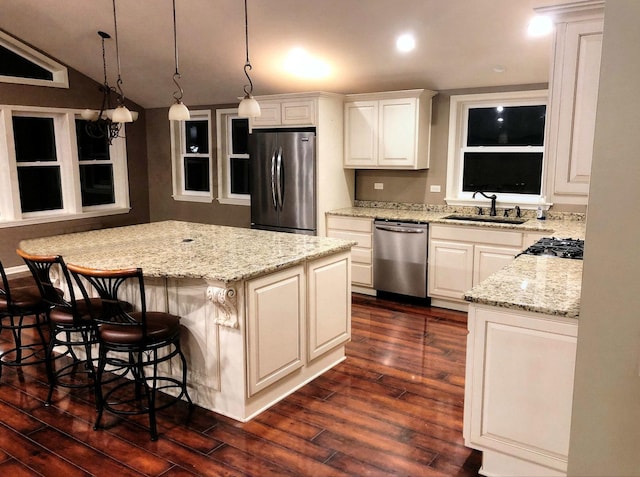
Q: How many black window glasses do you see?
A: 11